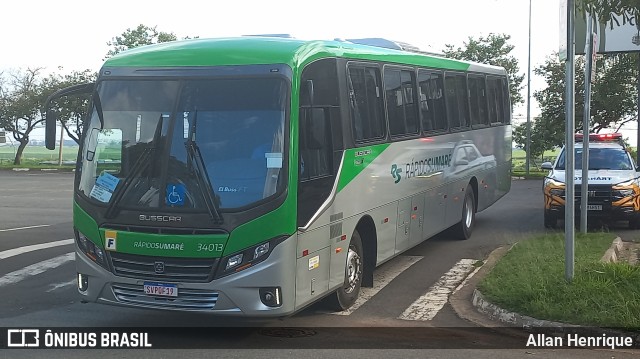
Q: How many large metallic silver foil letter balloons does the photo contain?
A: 0